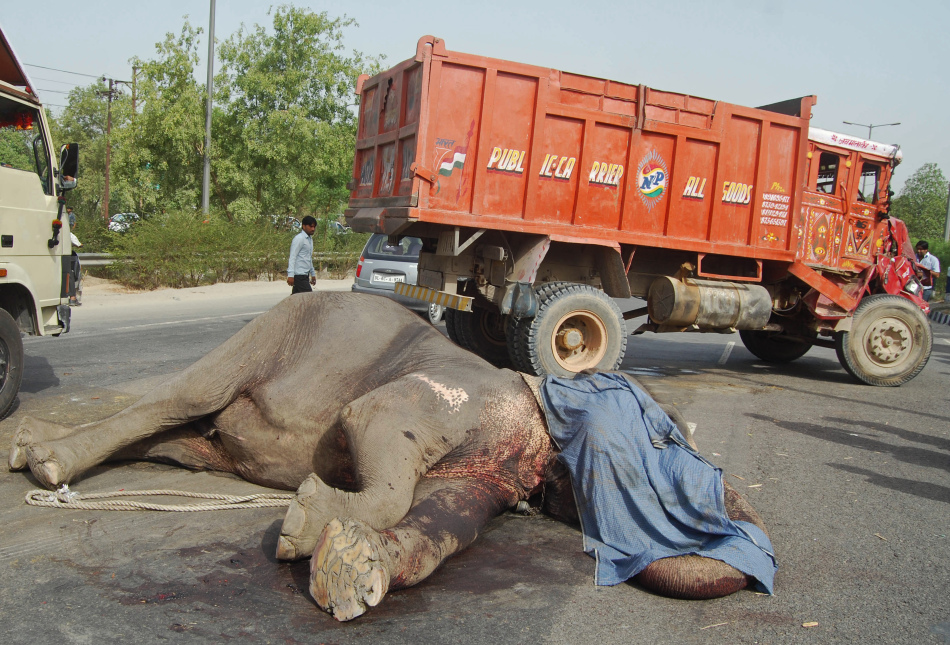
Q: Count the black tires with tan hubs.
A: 2